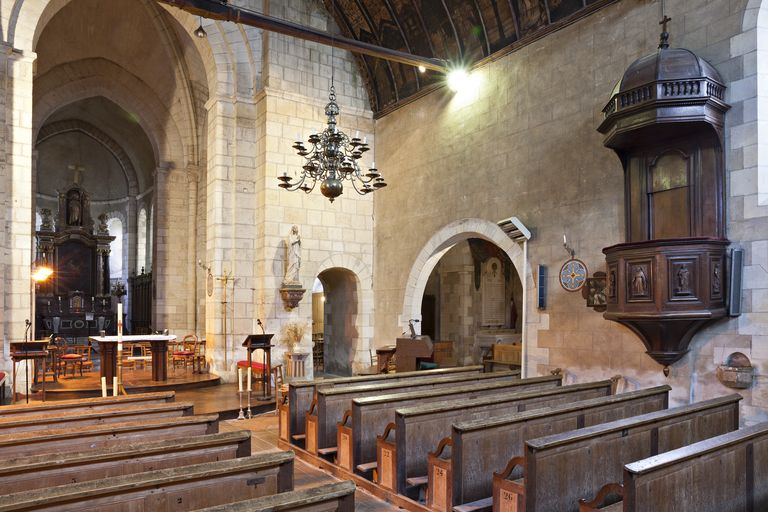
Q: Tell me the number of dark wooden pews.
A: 13